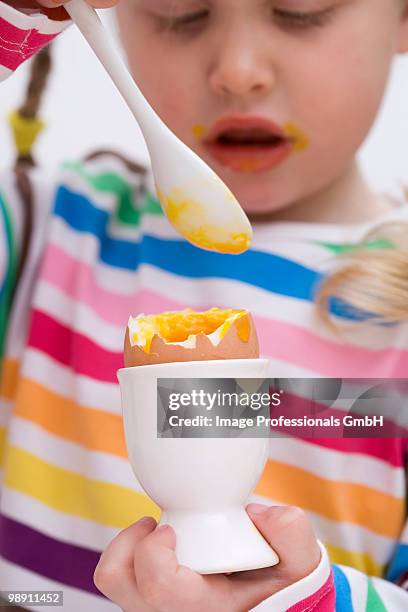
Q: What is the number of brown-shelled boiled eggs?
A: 1